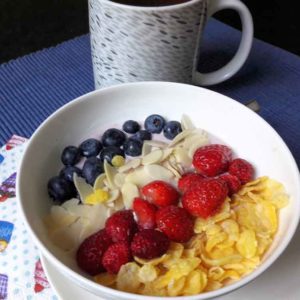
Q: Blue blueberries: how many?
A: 12